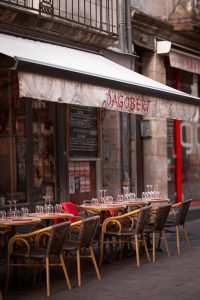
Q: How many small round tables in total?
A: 5